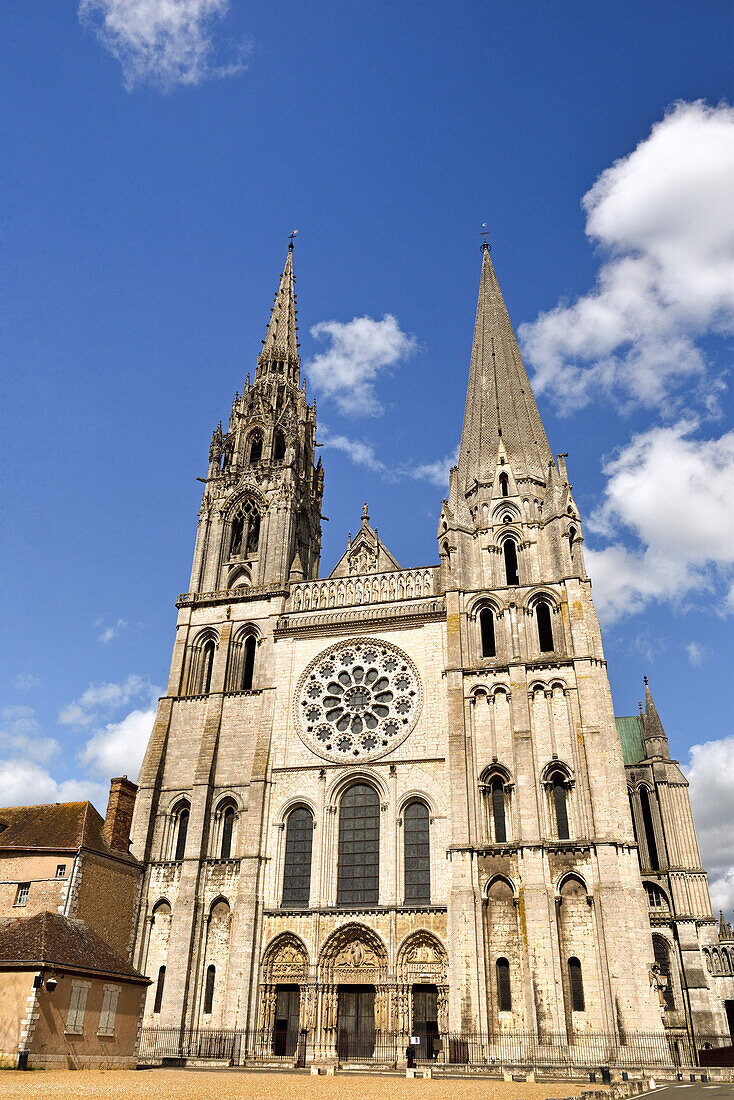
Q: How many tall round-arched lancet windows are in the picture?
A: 3